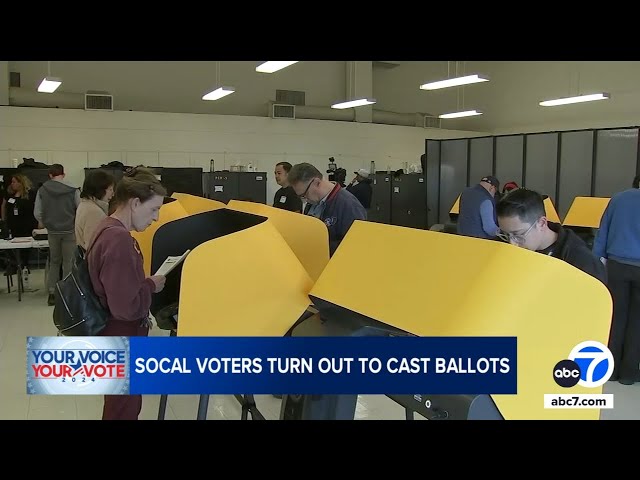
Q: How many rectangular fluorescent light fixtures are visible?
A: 7